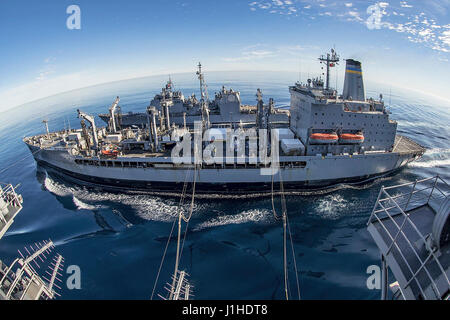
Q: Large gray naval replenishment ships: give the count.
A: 1